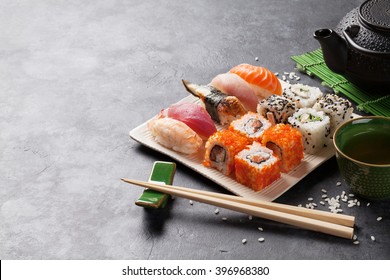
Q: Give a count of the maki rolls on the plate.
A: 8